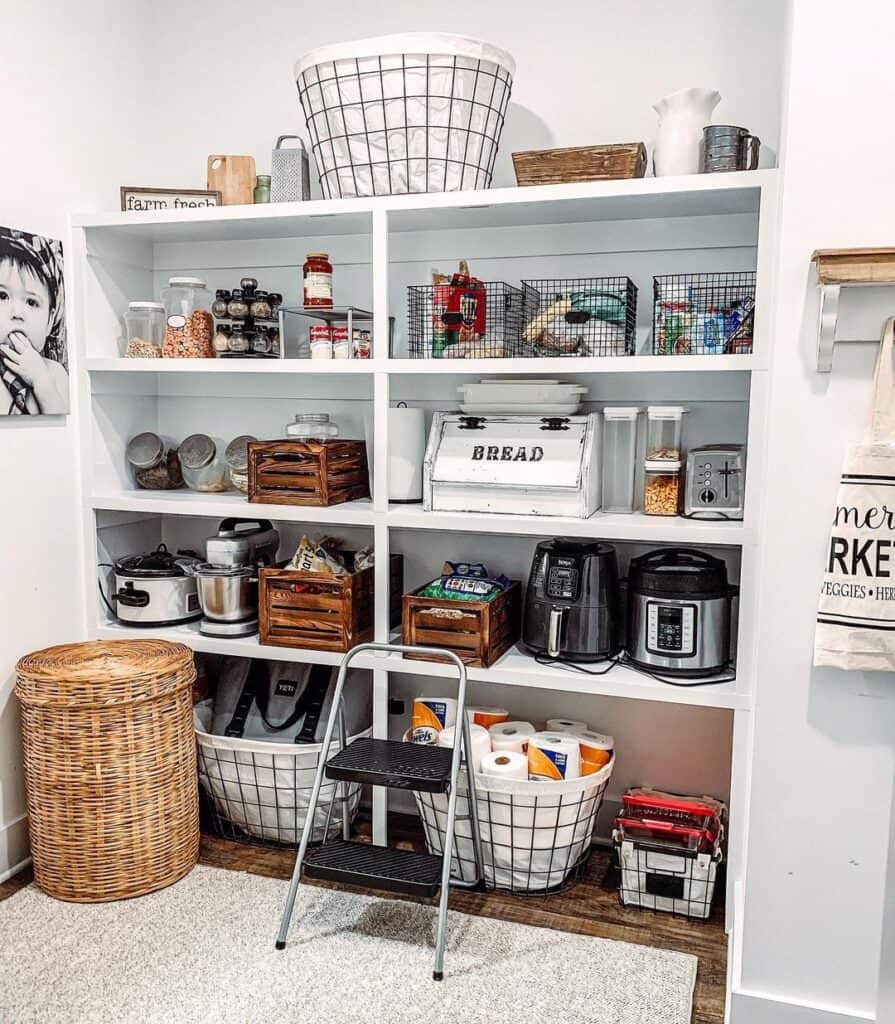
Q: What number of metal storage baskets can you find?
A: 7